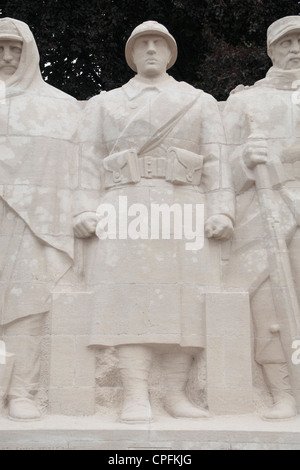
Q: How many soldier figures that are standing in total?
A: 3